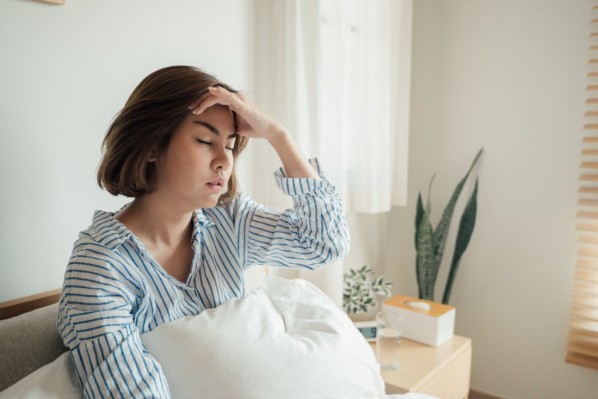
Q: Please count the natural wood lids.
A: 1